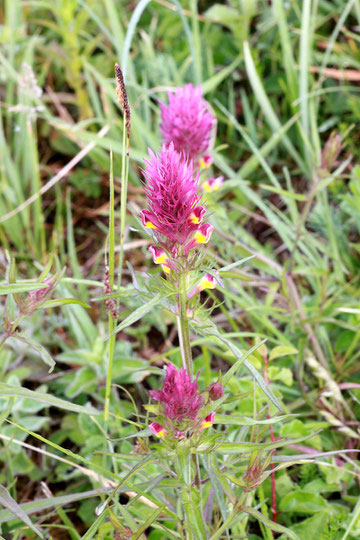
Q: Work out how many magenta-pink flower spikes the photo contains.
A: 3